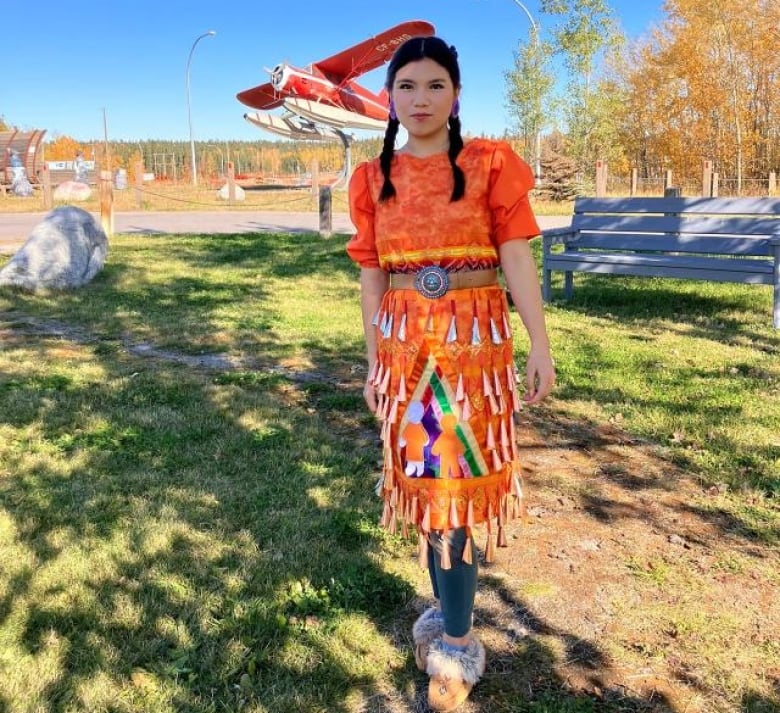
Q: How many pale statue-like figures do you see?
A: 2